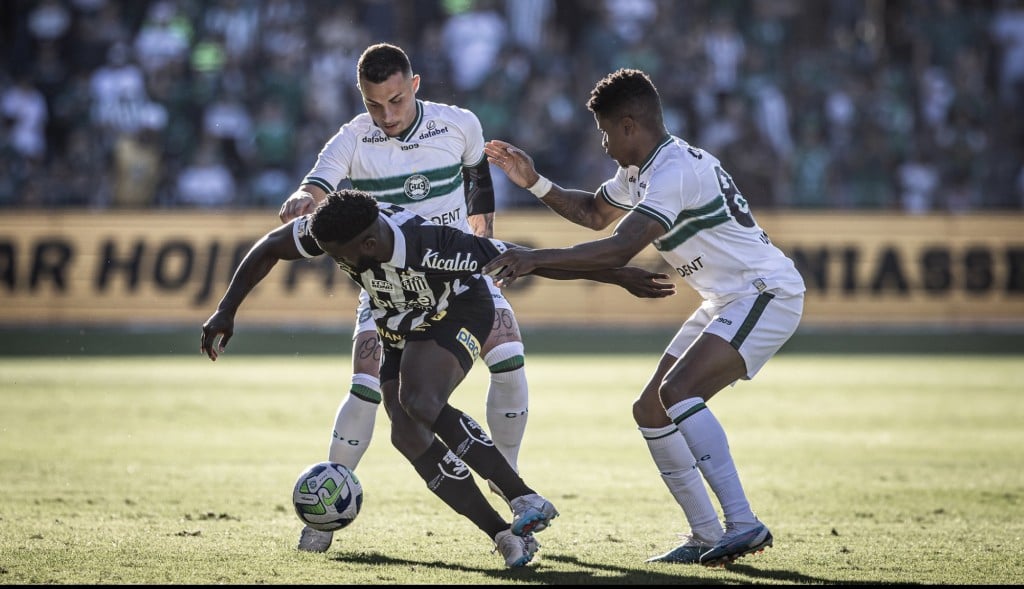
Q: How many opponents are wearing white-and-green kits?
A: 2